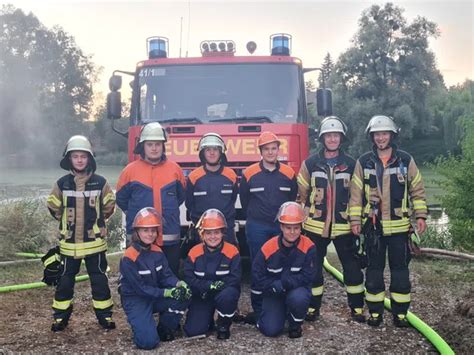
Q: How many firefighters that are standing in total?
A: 6